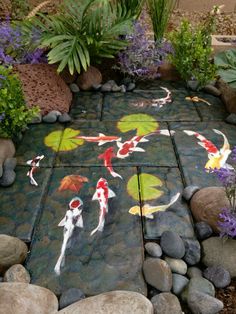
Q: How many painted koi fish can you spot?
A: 11